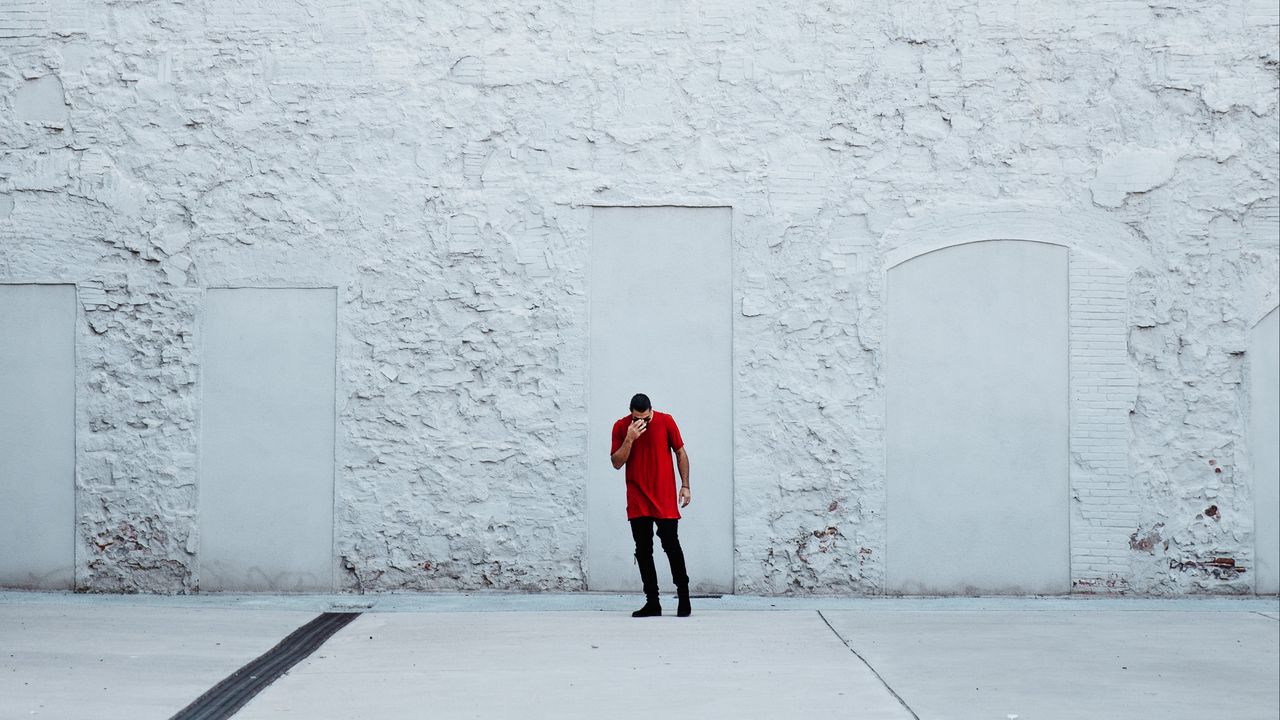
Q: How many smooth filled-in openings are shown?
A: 5